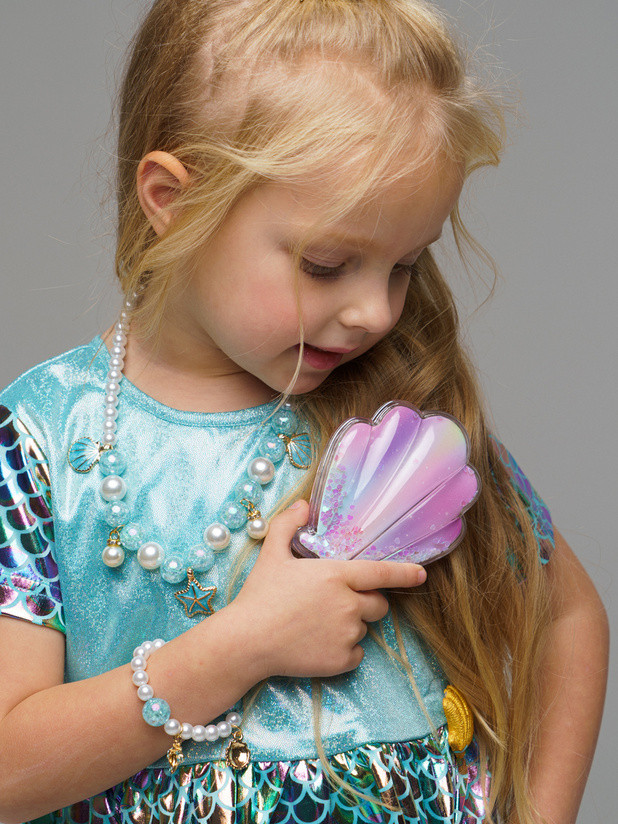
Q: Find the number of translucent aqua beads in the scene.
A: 10